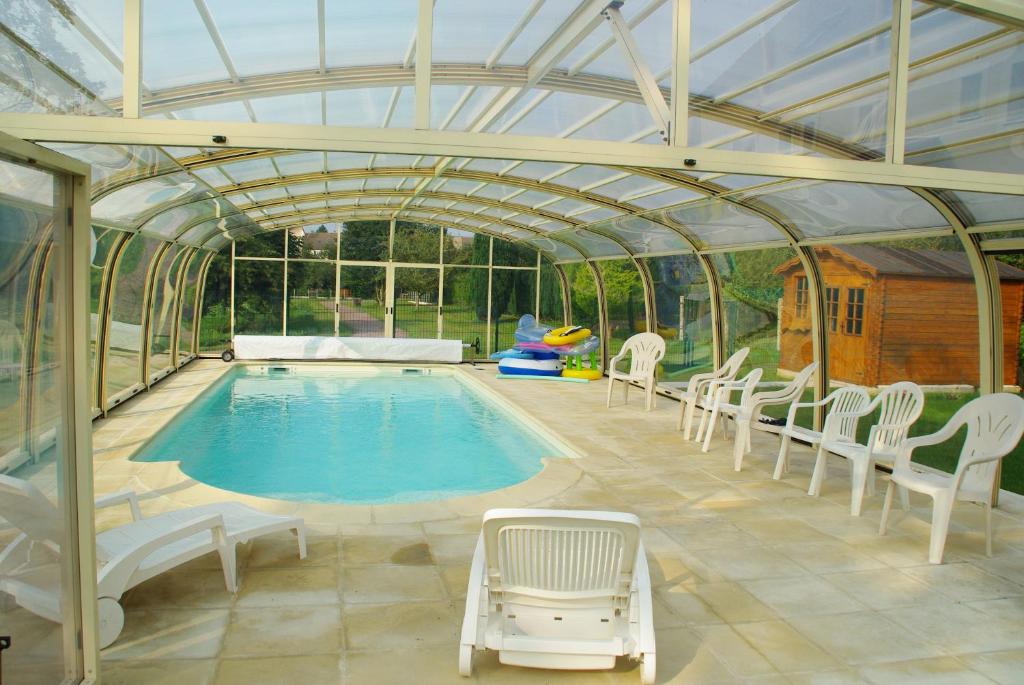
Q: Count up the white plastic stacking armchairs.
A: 7